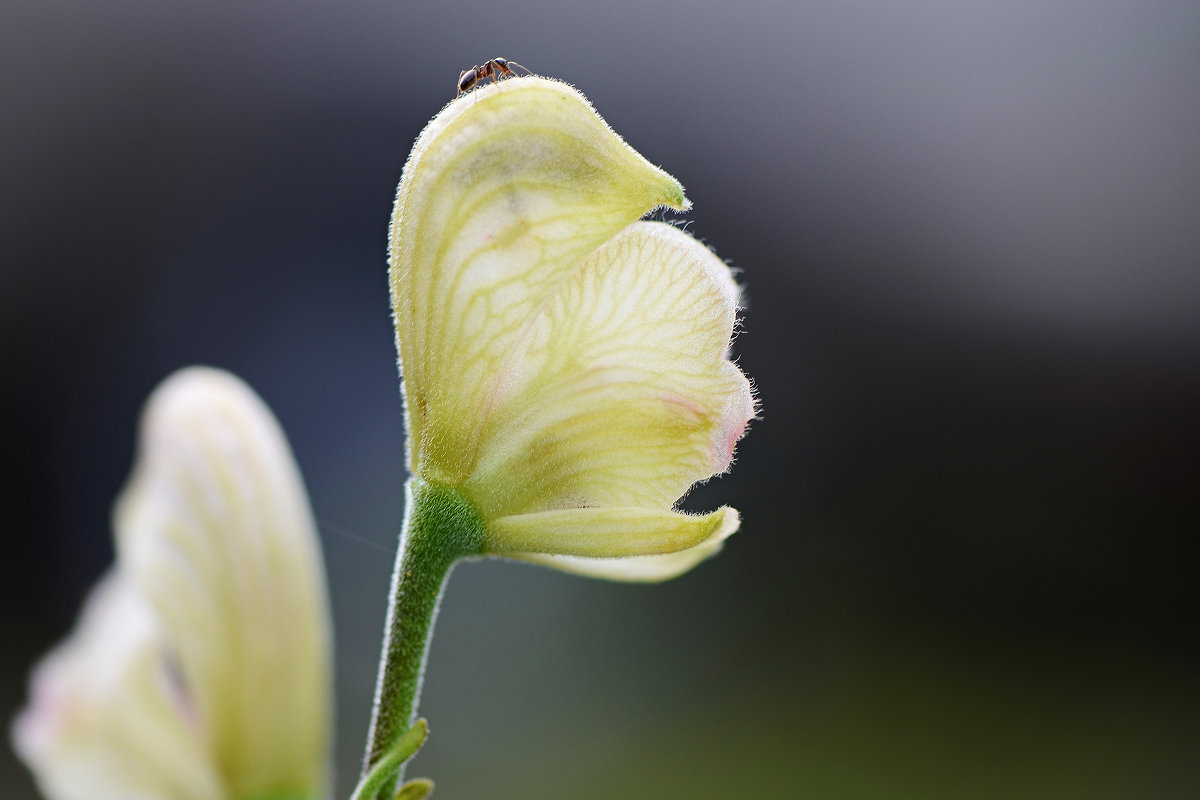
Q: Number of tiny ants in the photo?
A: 1